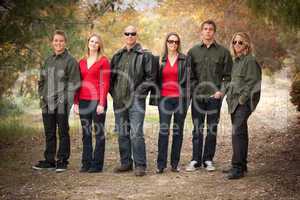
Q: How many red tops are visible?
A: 2